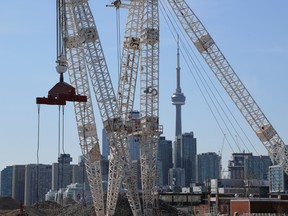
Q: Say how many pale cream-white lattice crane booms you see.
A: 5